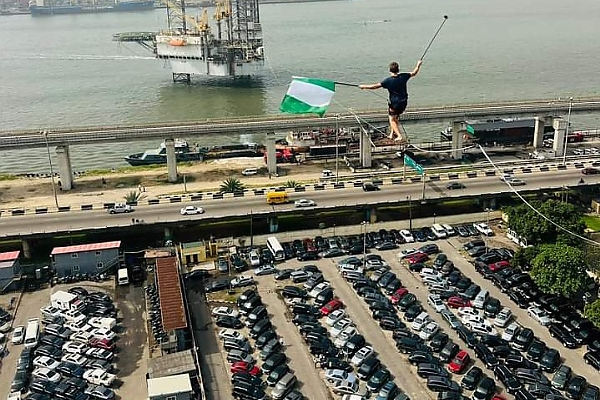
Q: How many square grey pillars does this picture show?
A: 7